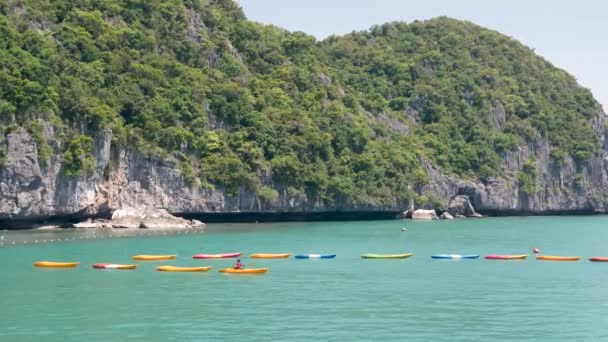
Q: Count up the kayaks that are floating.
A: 13